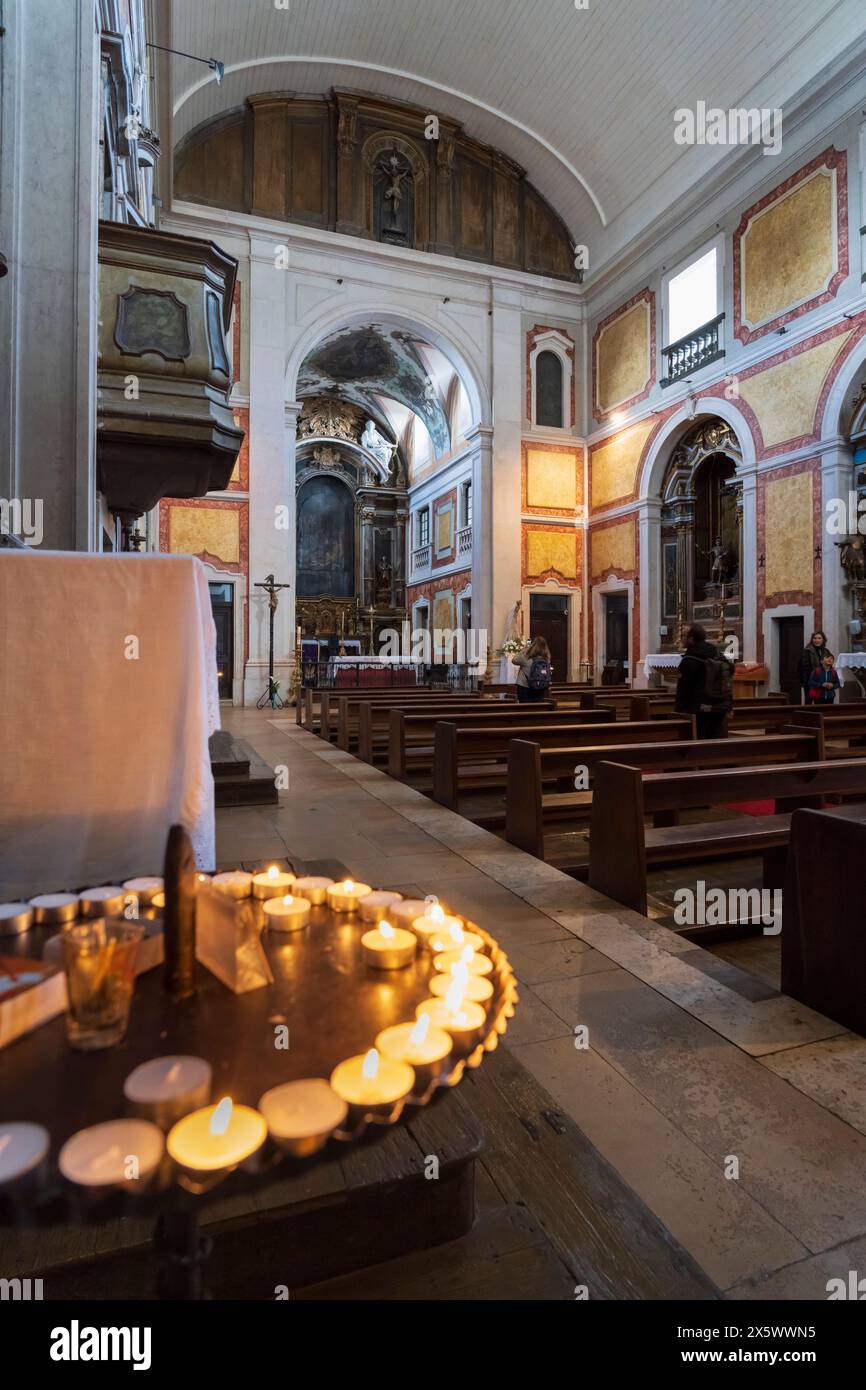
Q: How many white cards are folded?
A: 1